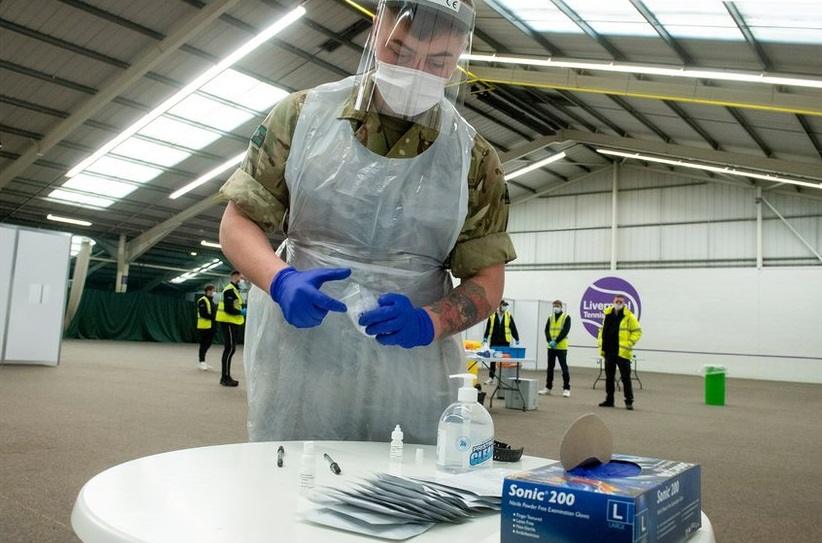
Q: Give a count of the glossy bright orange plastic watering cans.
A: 0